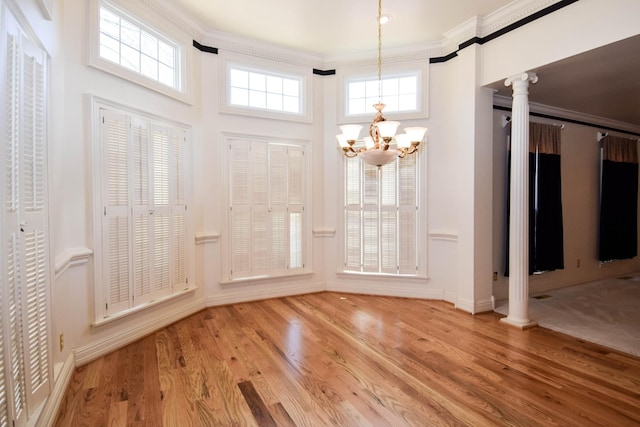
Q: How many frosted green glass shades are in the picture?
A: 0